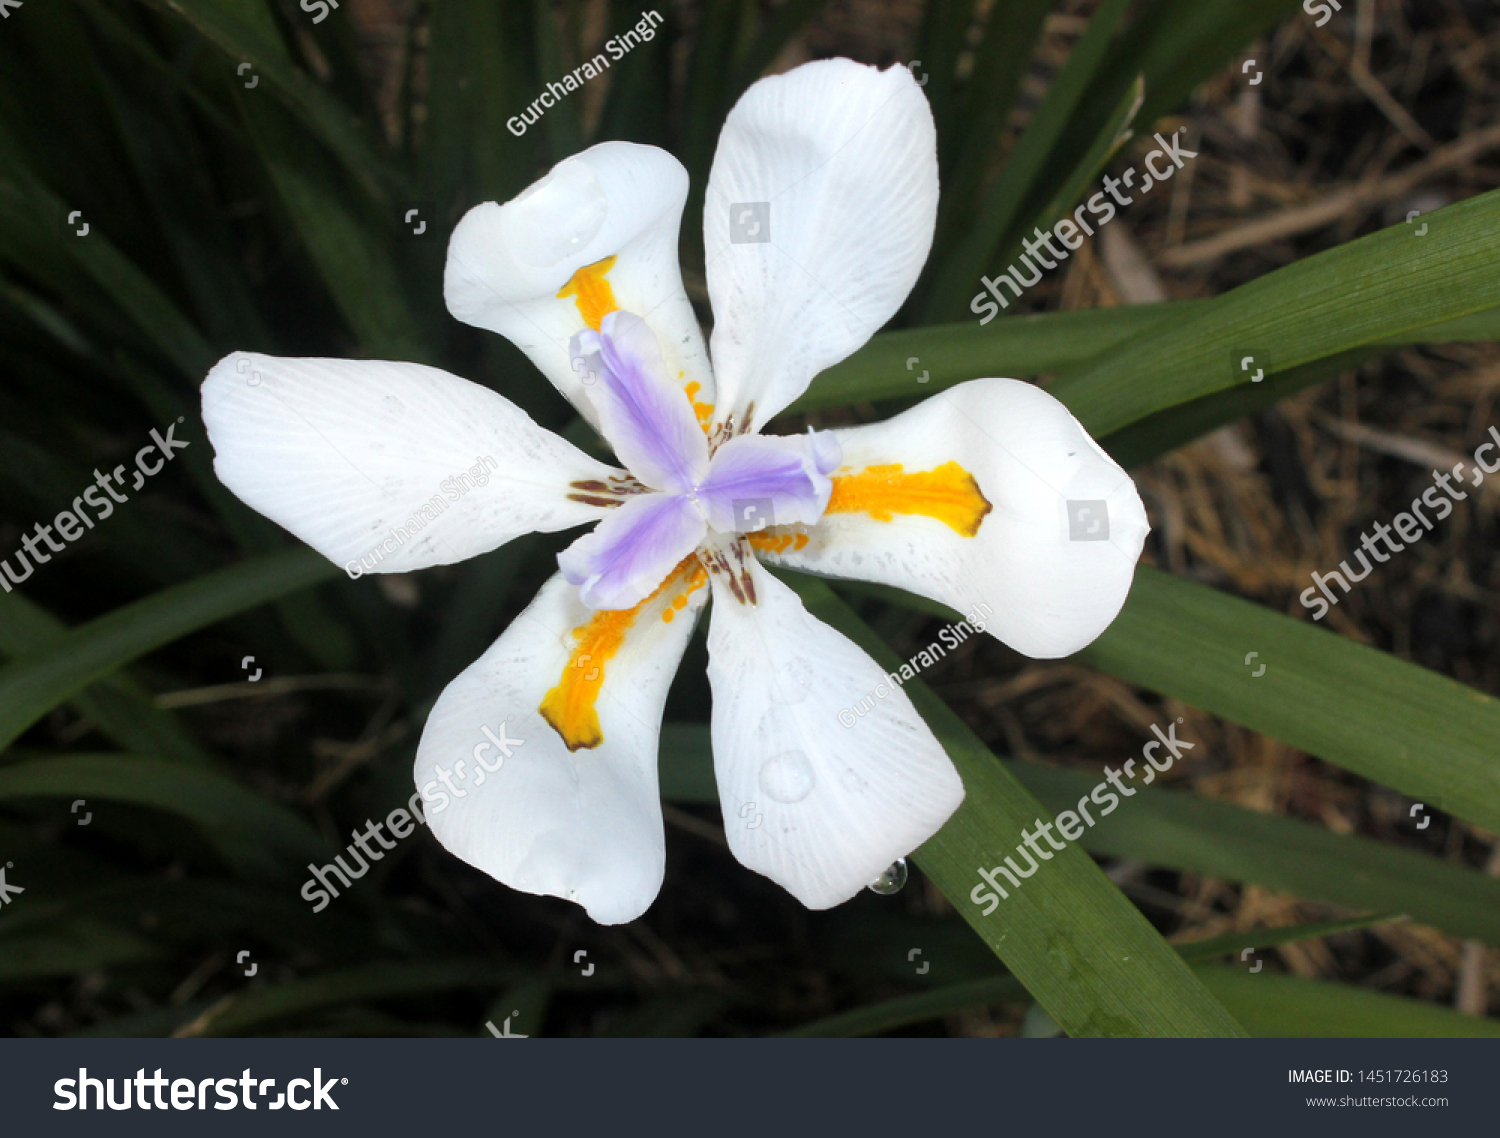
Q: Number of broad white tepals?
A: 6